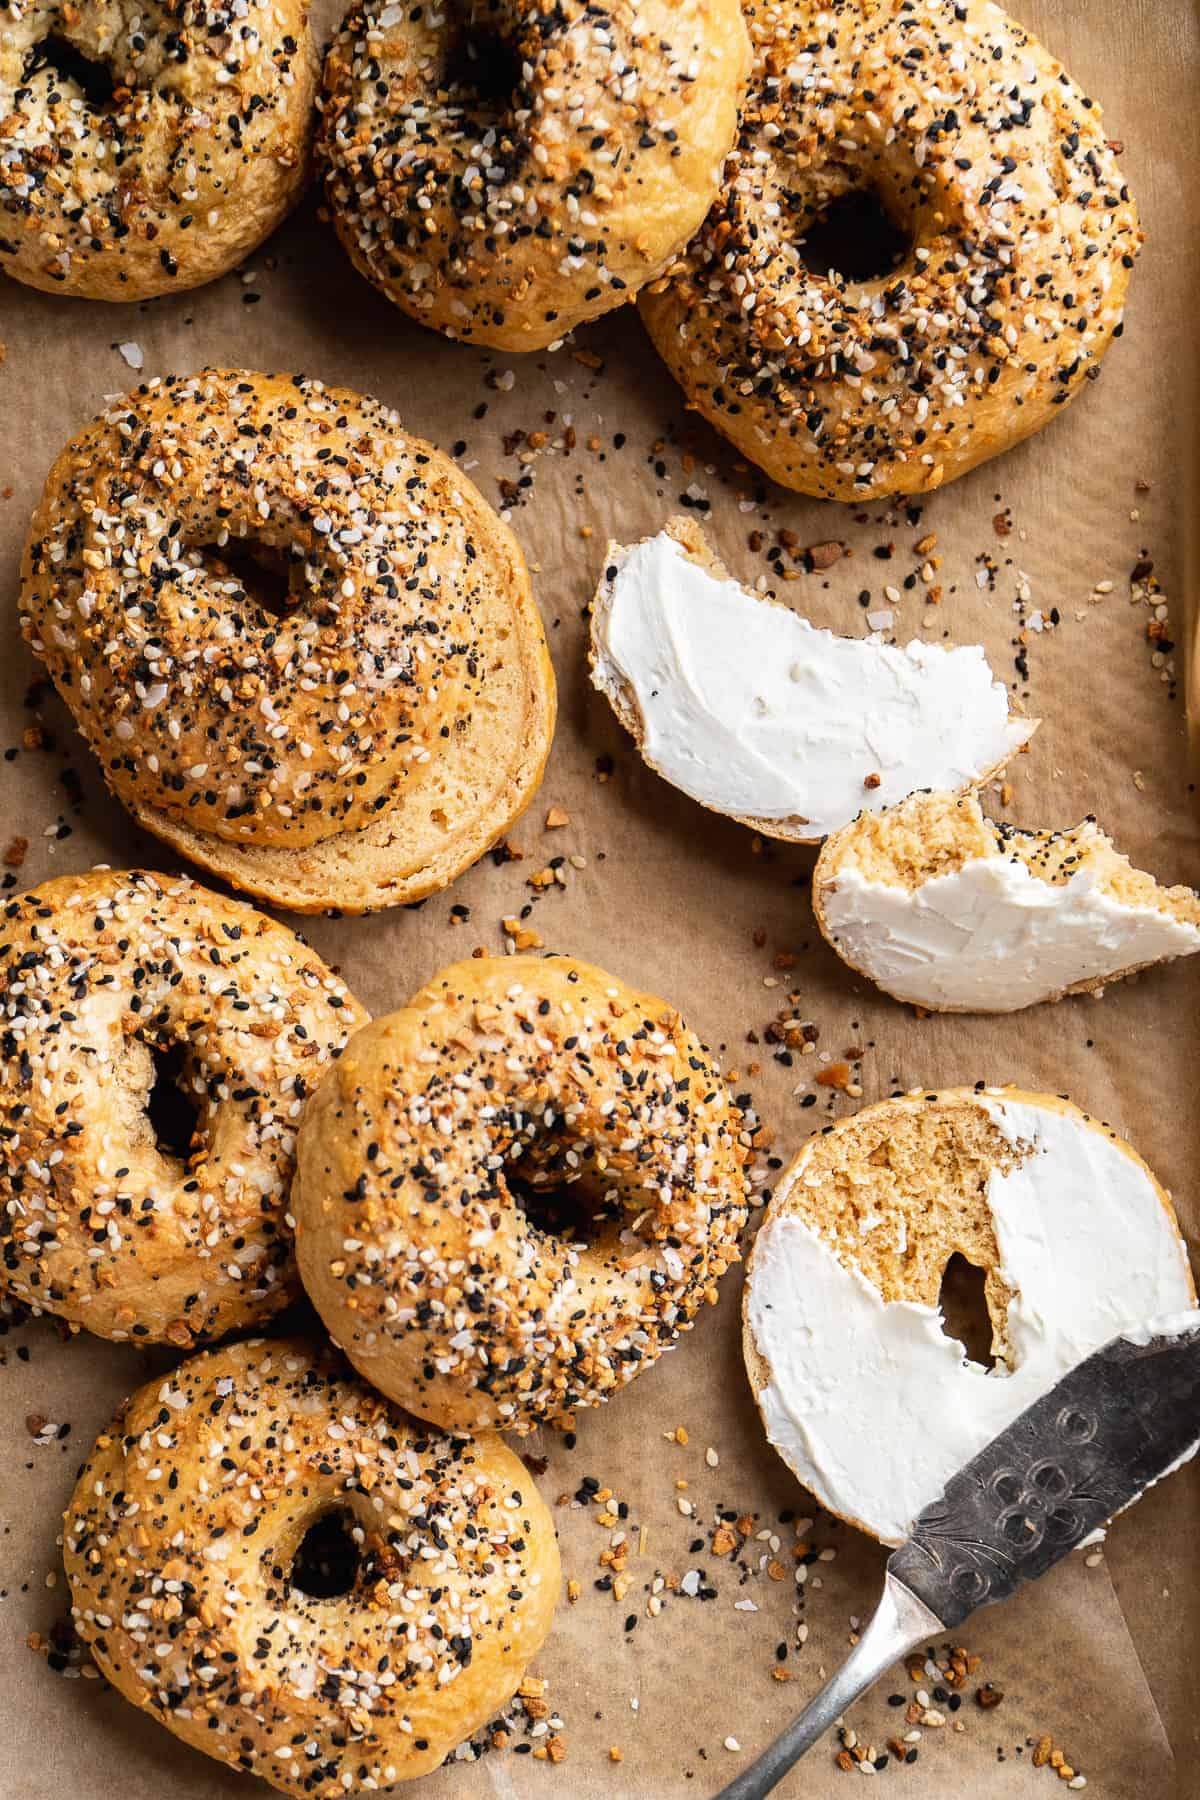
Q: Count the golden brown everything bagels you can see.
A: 7